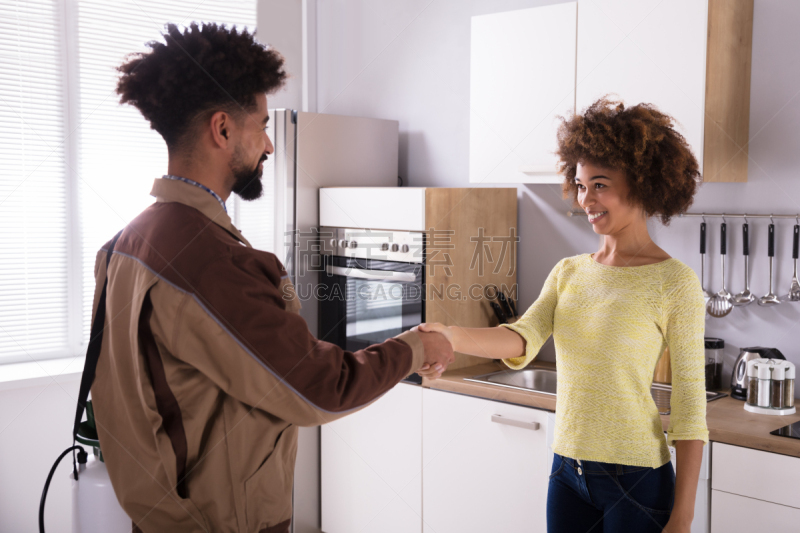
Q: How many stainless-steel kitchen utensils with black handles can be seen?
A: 5